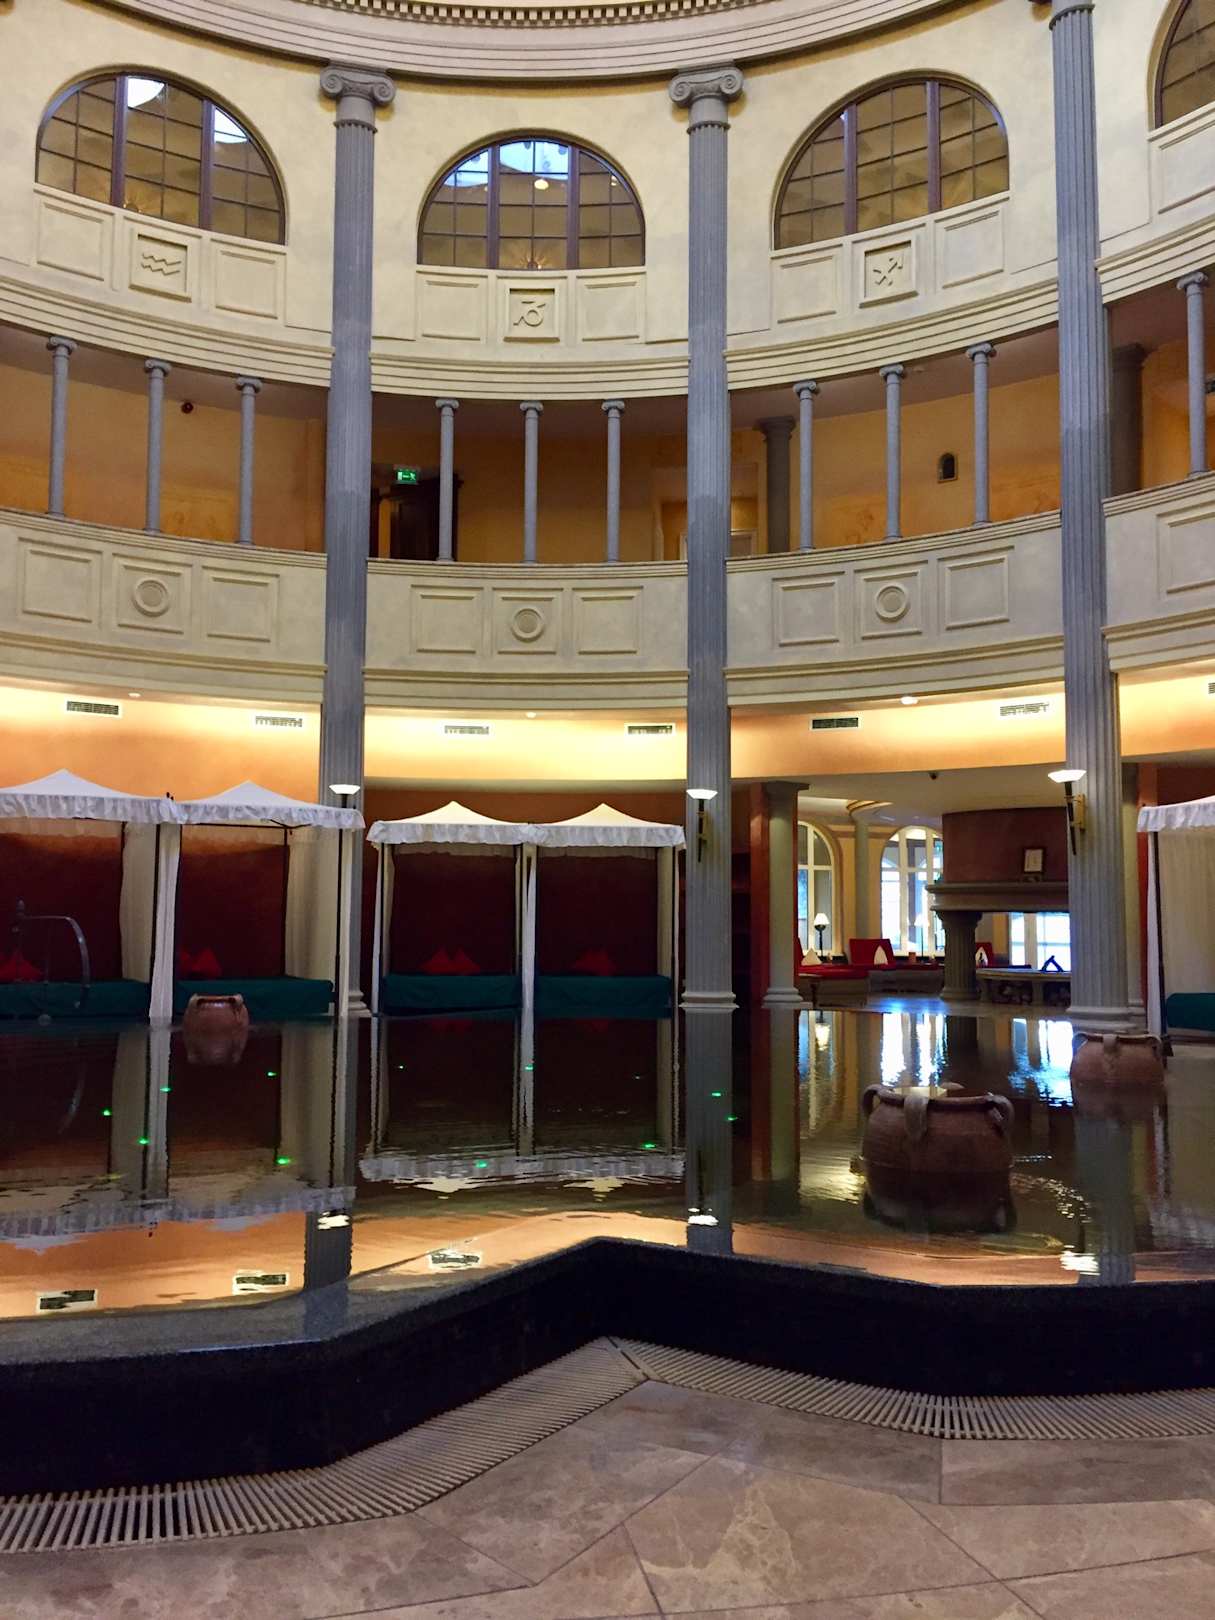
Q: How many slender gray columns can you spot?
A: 10